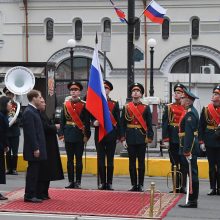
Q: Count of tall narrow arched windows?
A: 6